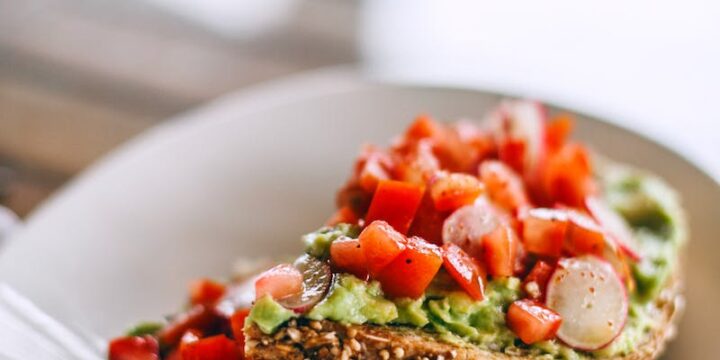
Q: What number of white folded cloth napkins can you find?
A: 1